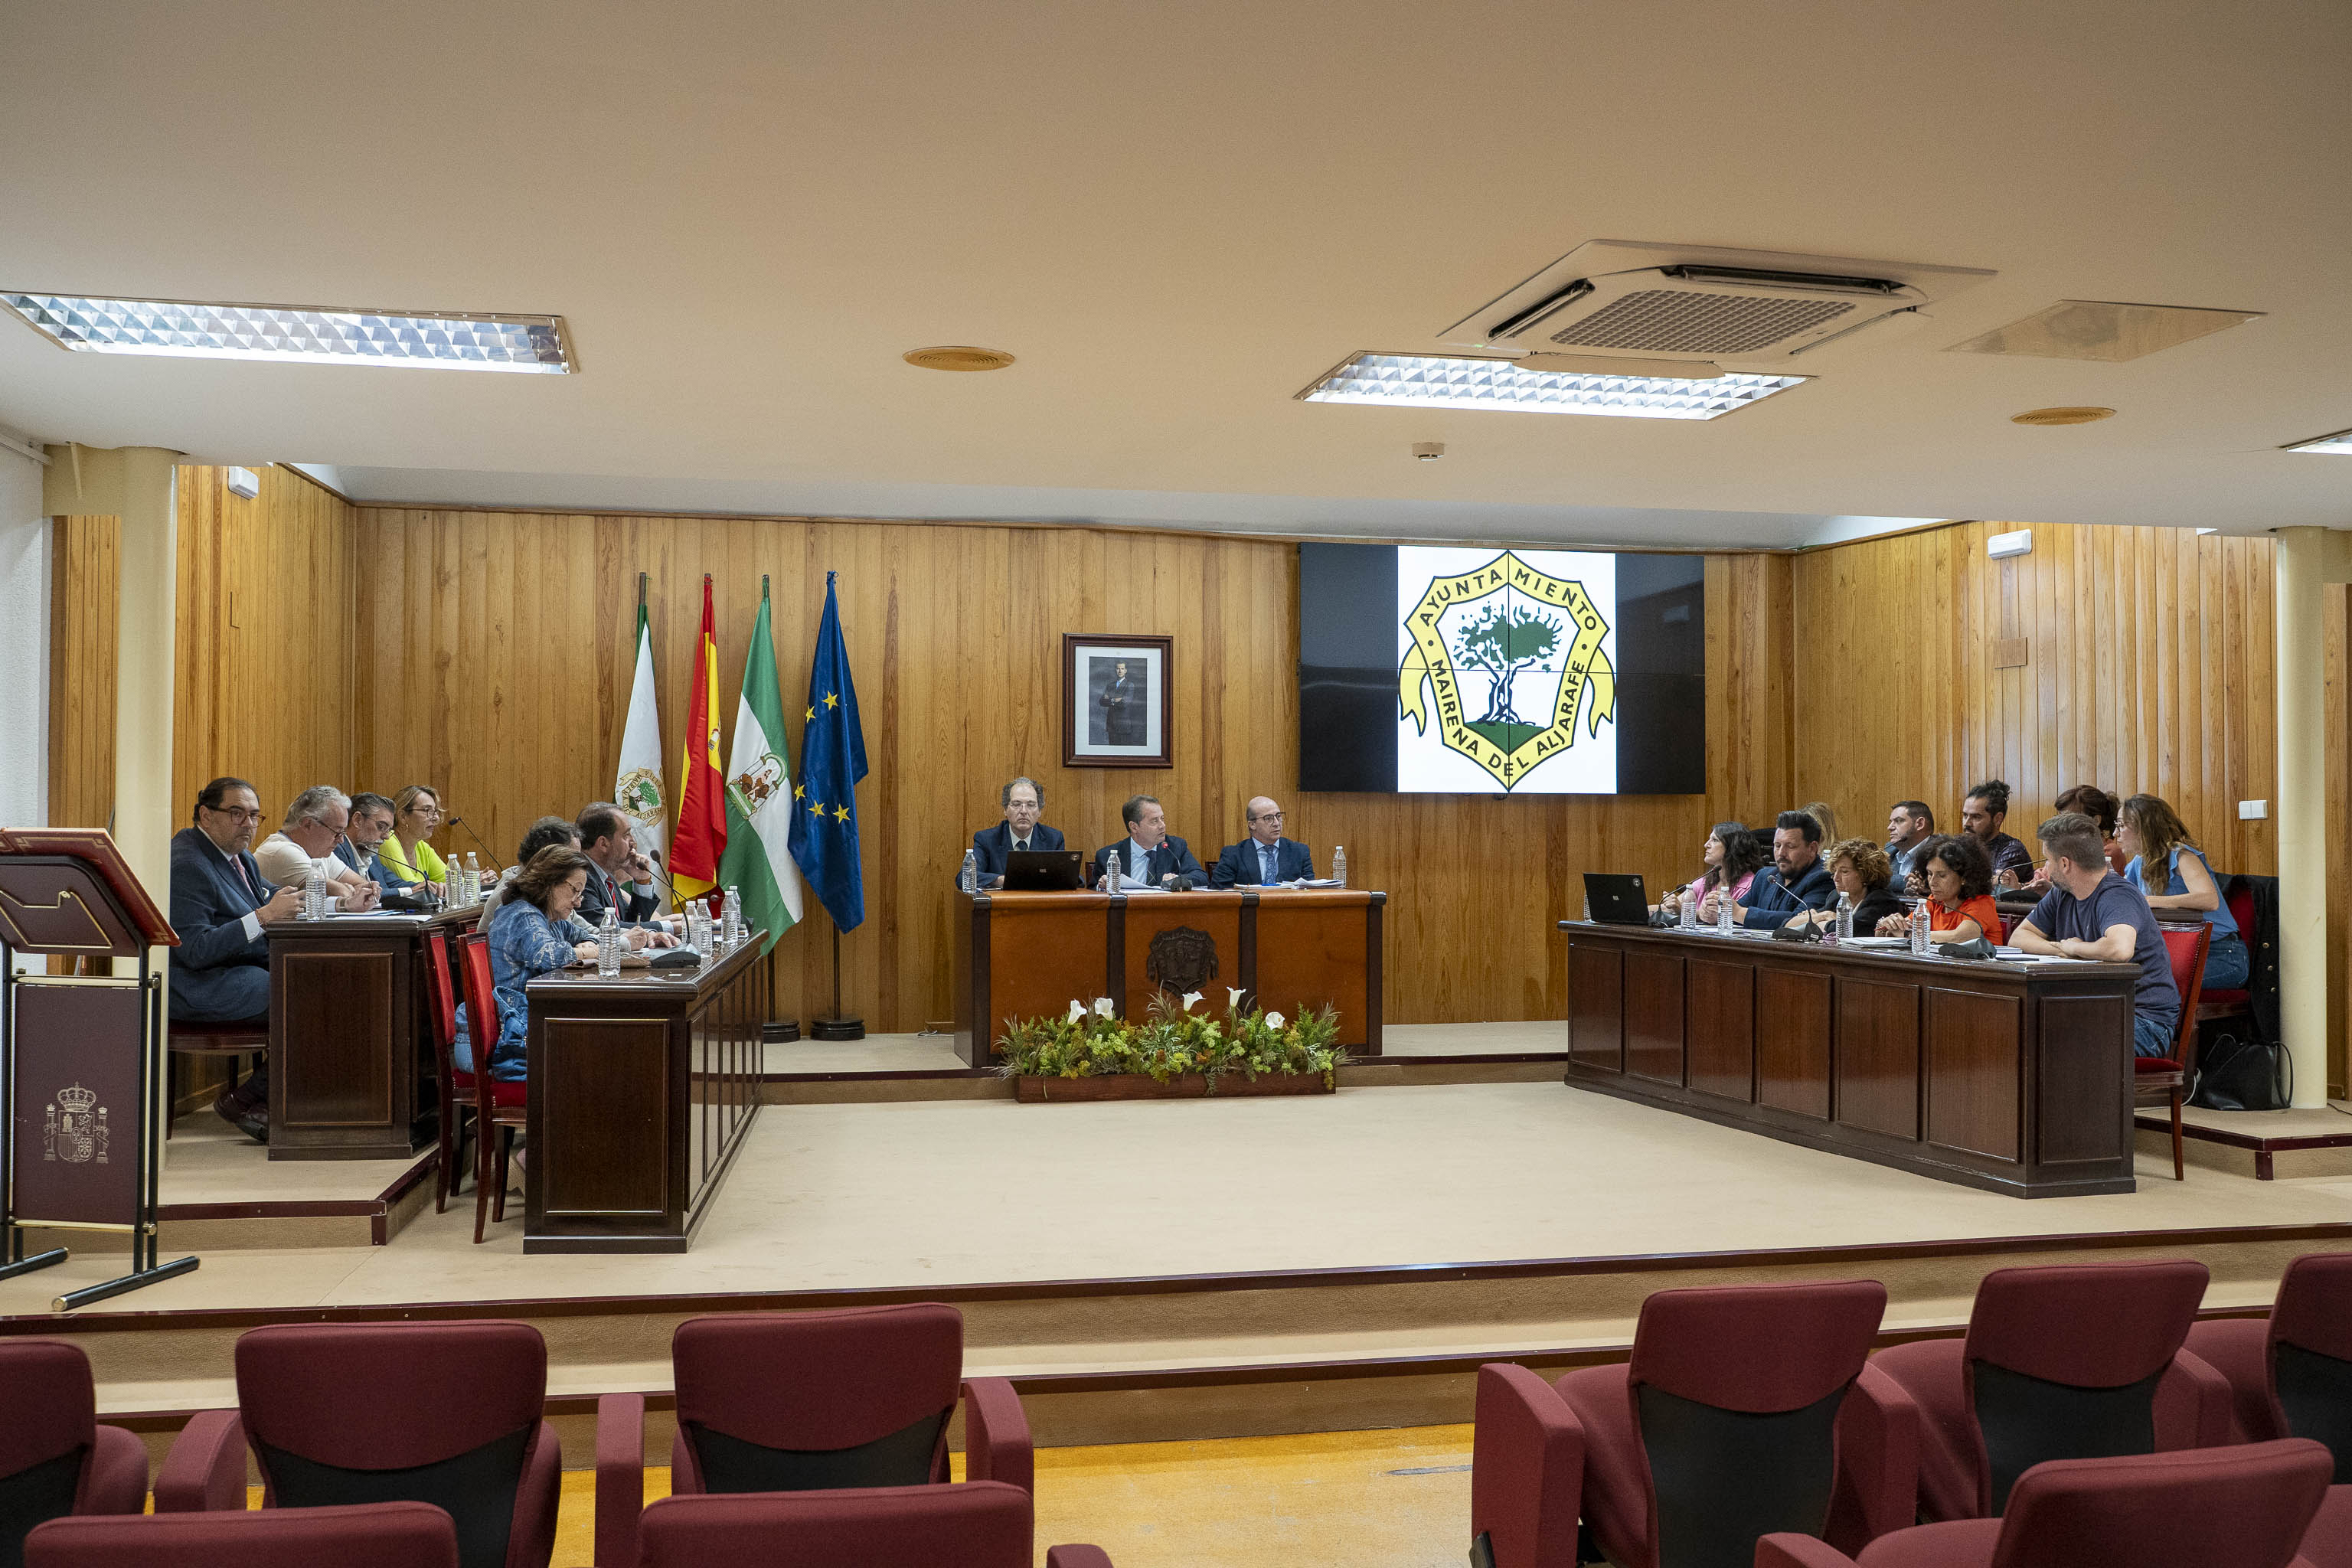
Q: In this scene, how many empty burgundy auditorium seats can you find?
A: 9